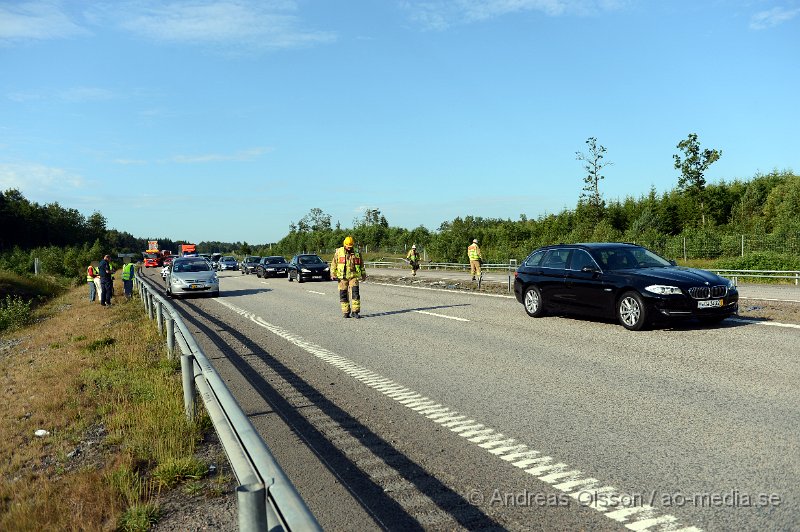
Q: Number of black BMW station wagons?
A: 1